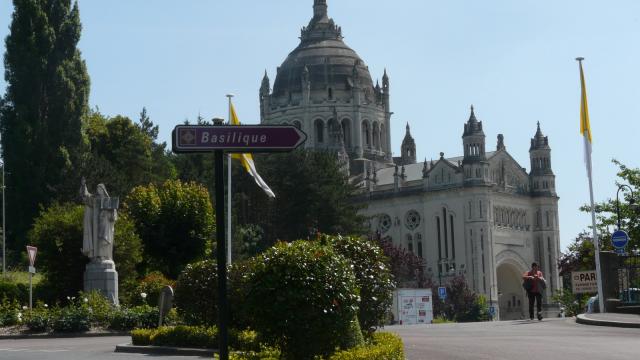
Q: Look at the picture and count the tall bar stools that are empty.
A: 0